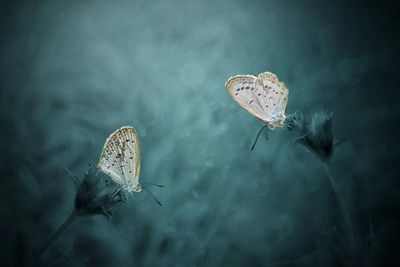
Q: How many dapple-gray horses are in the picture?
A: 0